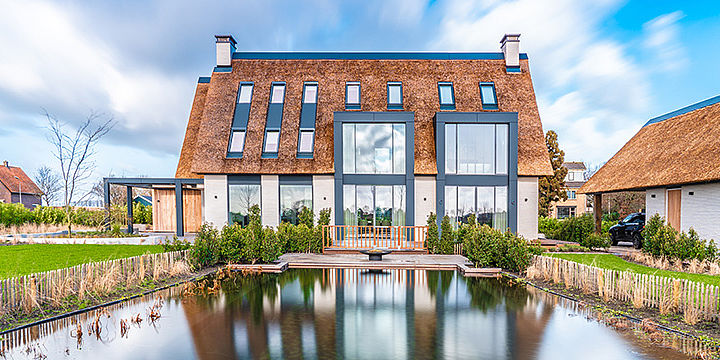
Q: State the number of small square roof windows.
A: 10